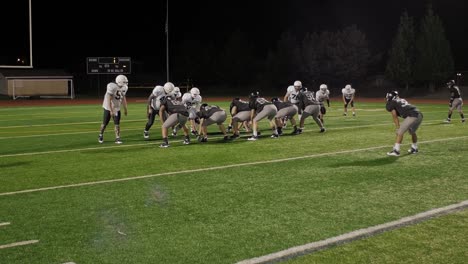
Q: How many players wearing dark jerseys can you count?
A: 8